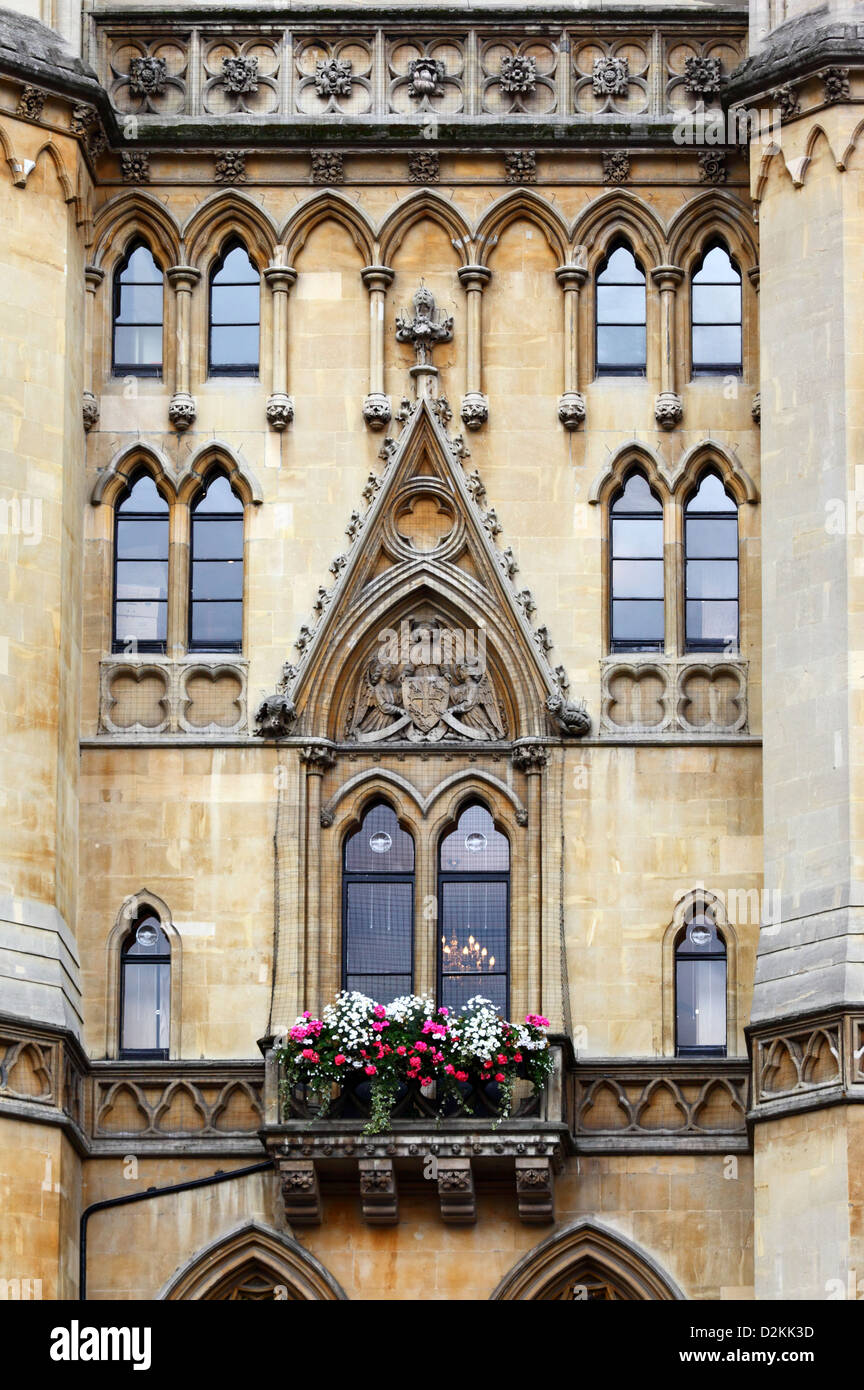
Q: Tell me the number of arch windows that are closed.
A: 12